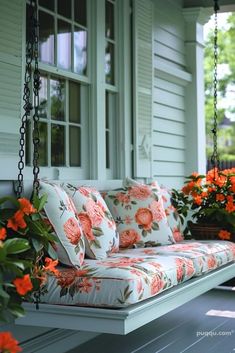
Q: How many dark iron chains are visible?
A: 3